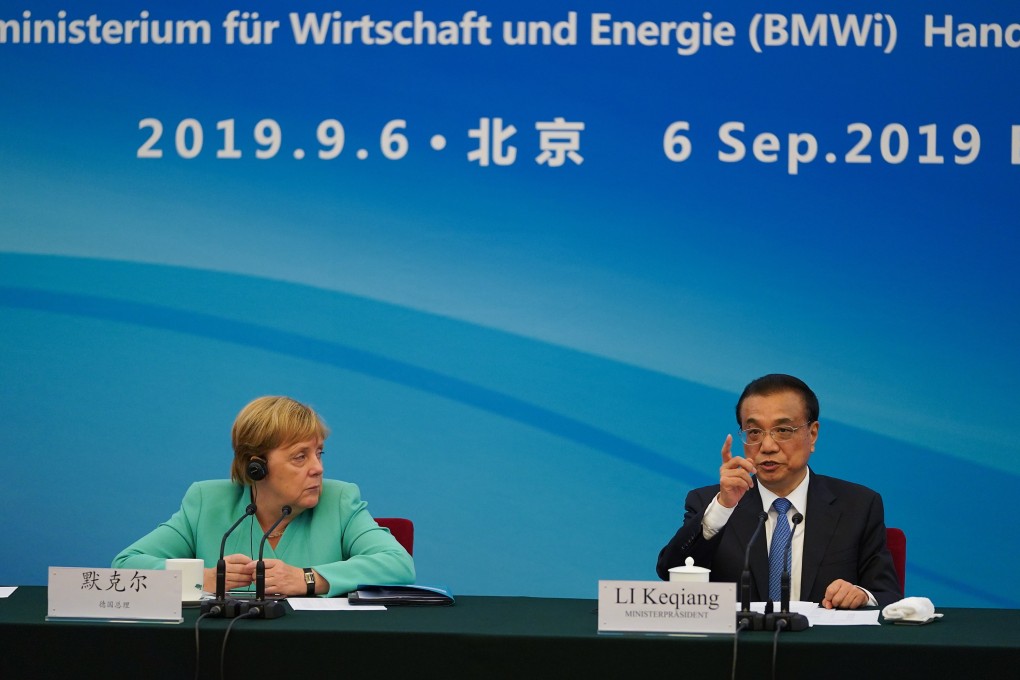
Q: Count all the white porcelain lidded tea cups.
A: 1